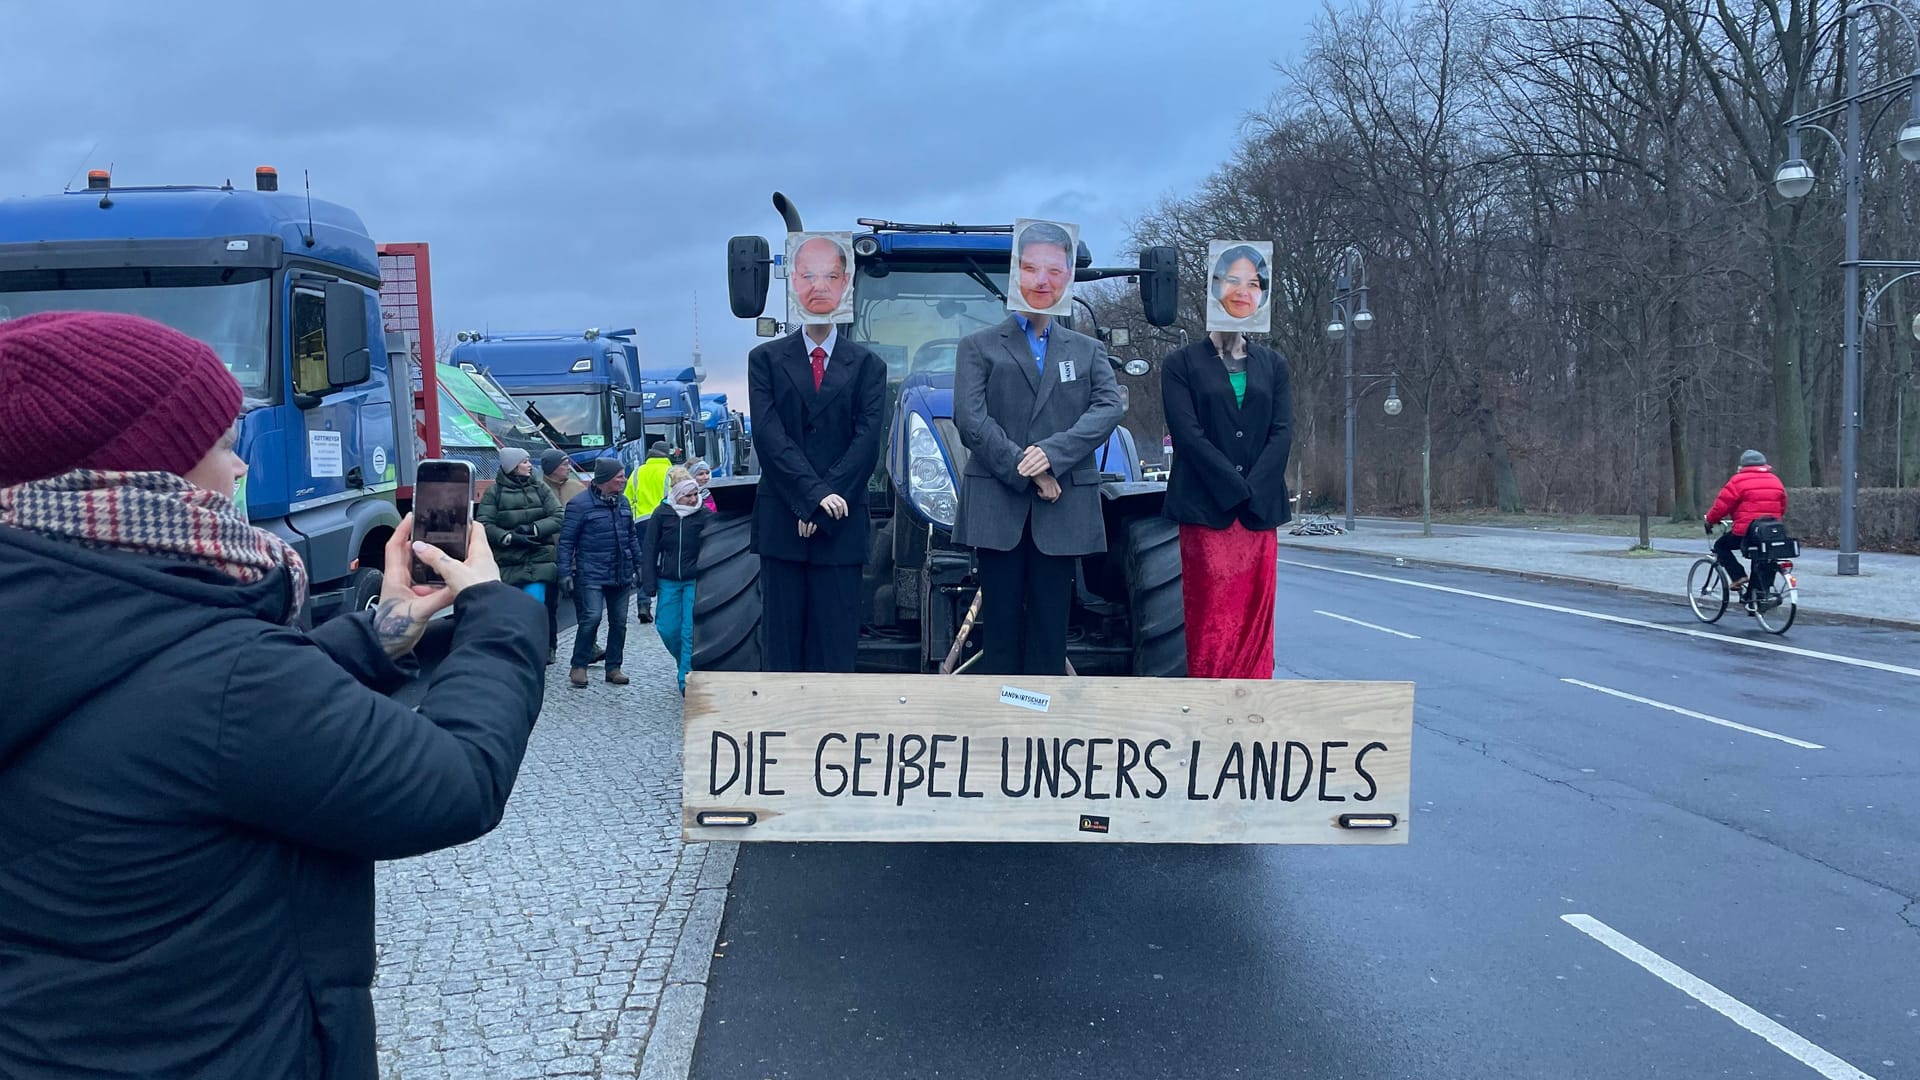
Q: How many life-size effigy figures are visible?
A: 3